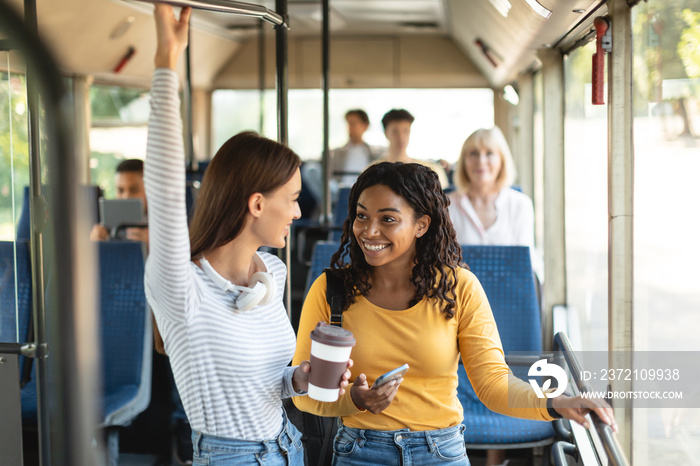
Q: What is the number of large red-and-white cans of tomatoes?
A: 0